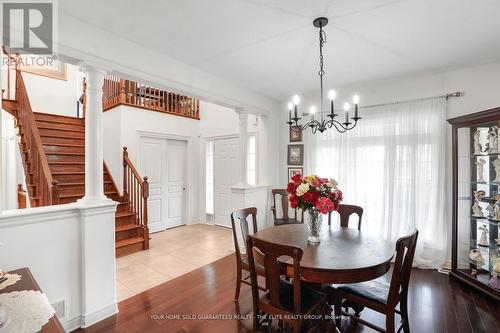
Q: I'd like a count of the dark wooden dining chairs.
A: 5